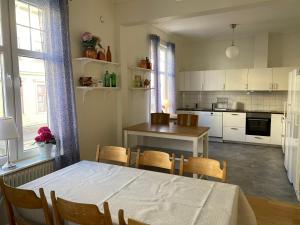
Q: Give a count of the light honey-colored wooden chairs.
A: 6